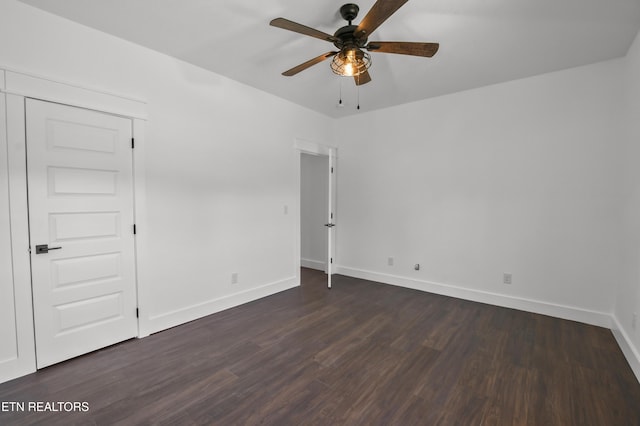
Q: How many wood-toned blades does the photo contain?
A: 5